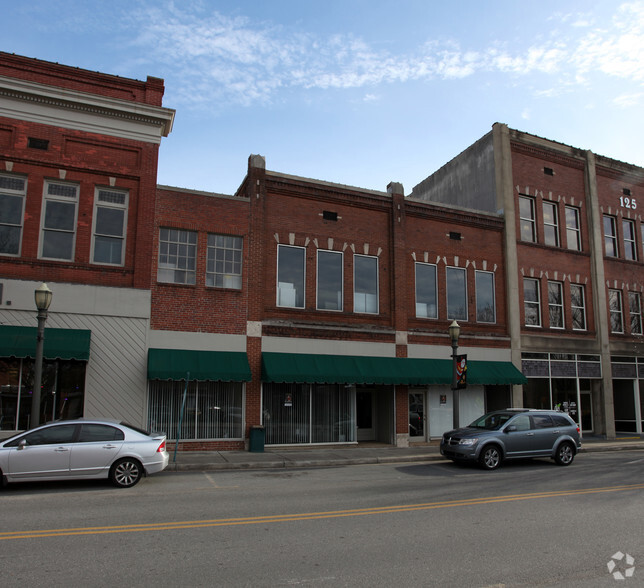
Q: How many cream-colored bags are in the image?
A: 0